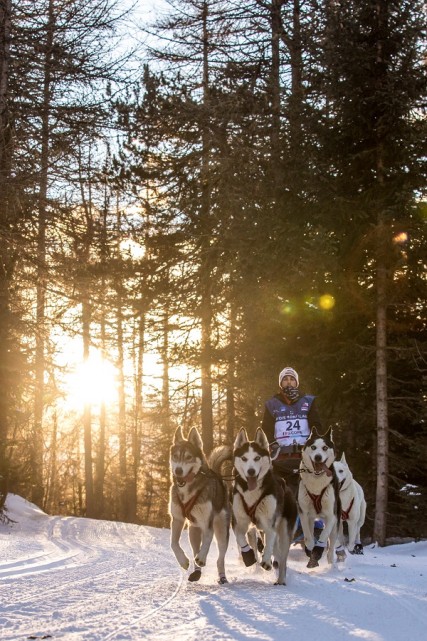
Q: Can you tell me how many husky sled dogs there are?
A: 4